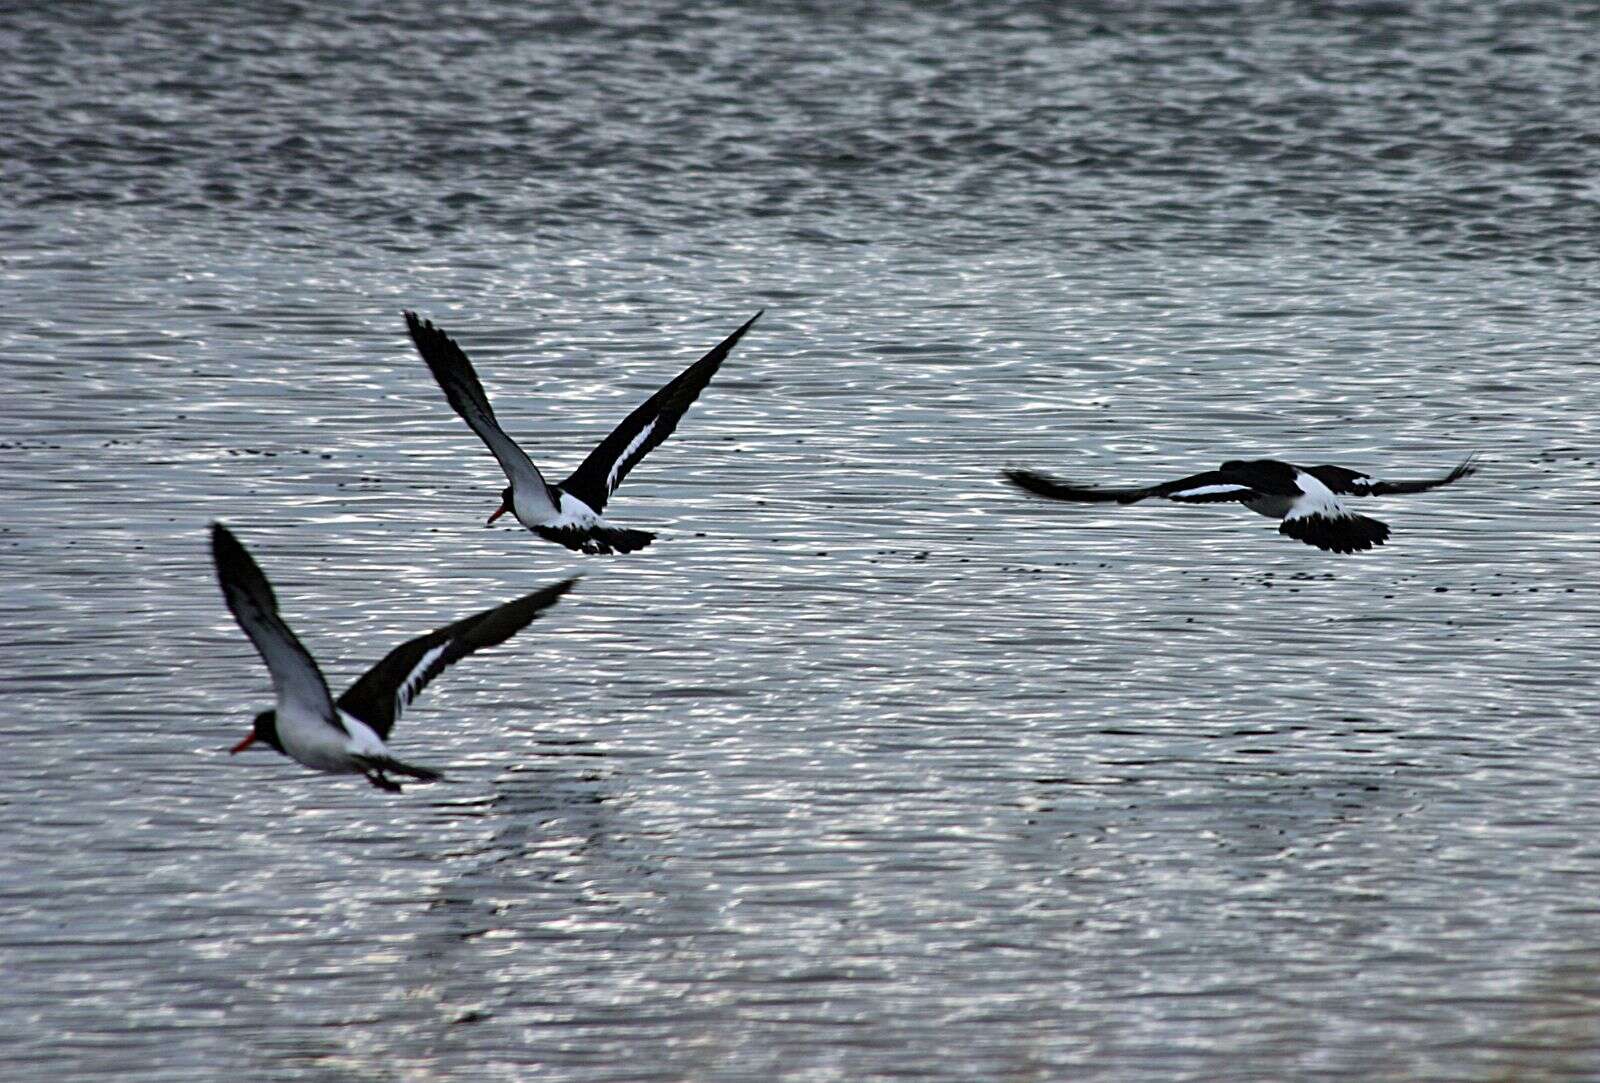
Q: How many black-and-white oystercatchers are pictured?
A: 3